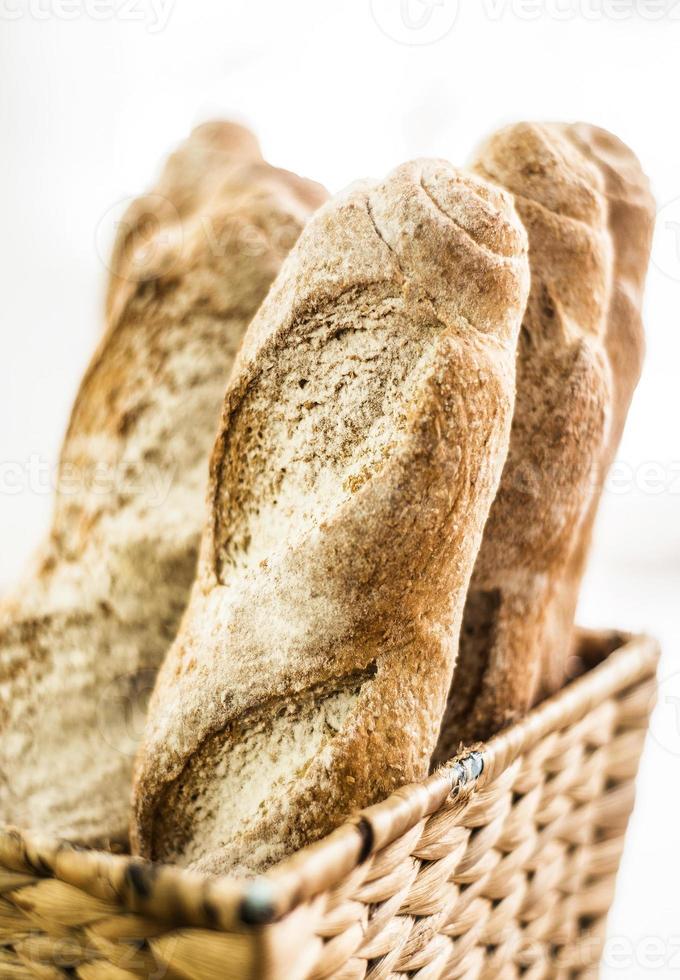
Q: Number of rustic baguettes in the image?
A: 5